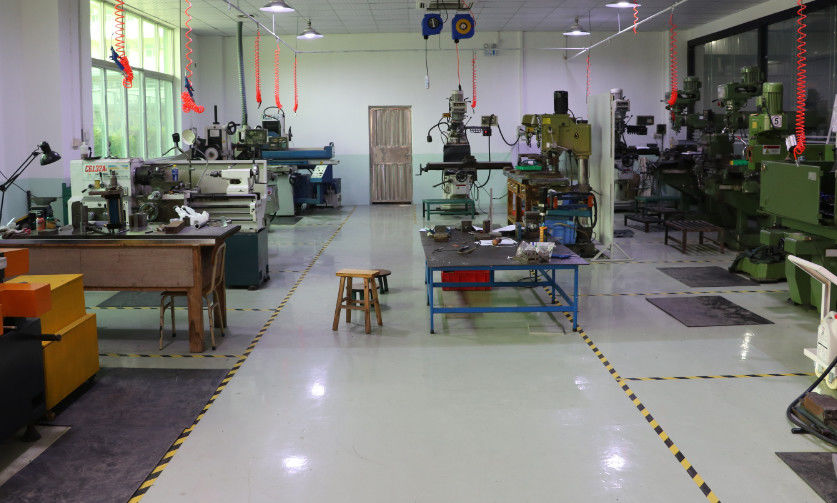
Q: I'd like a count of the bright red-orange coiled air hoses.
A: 10